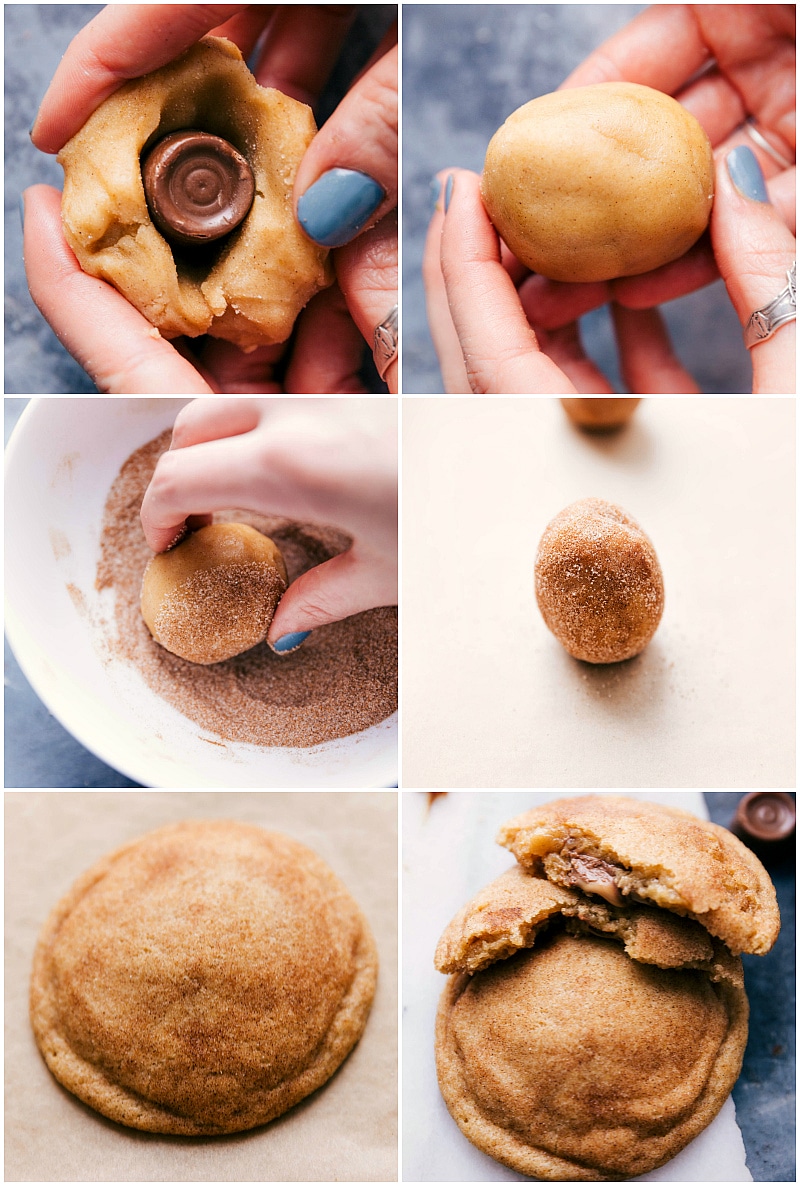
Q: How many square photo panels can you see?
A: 6